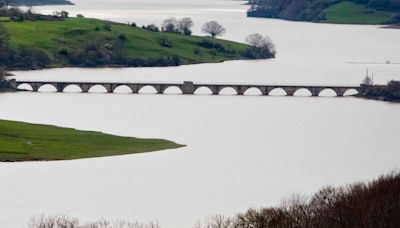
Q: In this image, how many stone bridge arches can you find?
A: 14